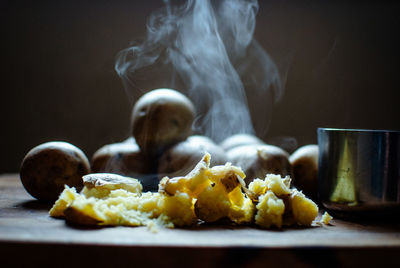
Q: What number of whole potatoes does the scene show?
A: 7